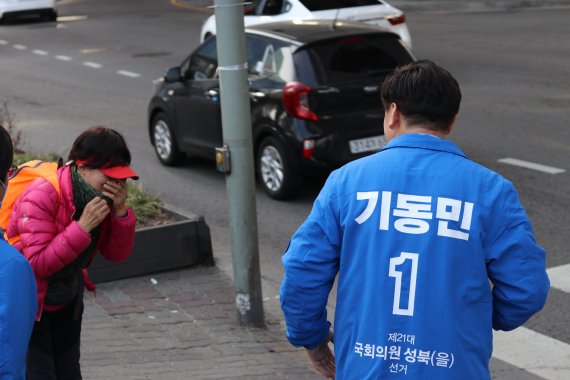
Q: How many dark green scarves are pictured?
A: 1